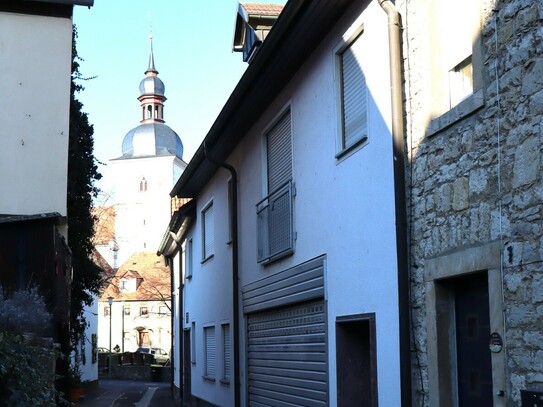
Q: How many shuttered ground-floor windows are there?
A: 2